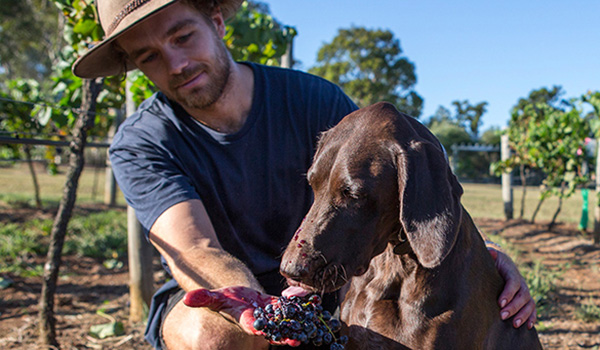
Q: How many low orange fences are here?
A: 0